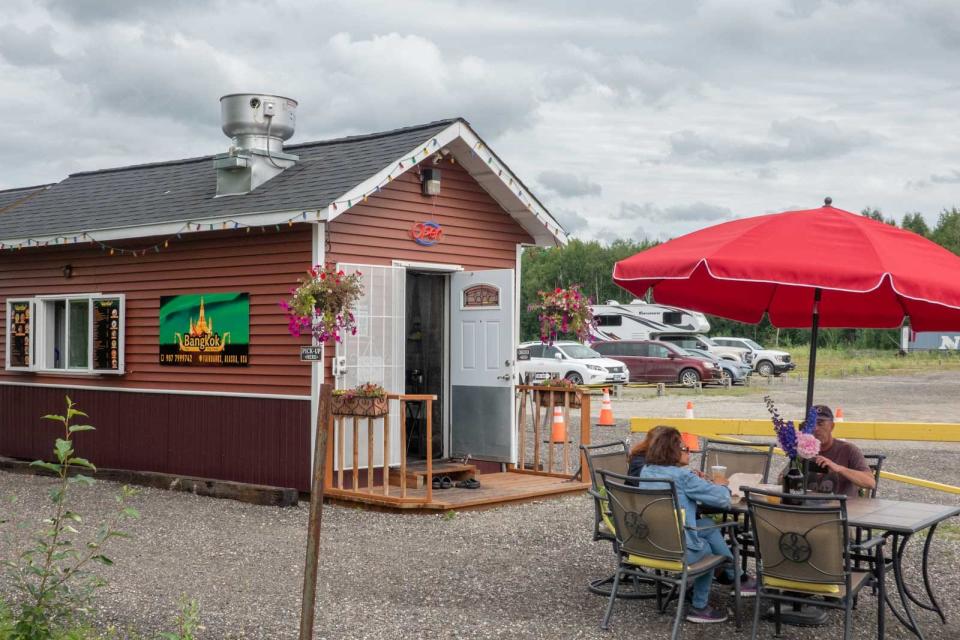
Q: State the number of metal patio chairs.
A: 5